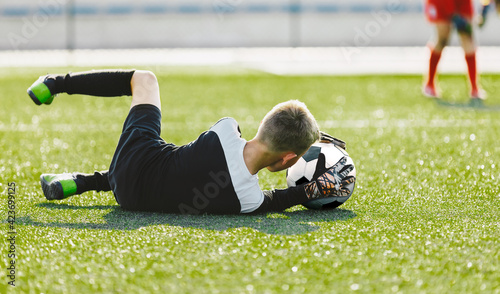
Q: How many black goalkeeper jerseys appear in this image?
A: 1